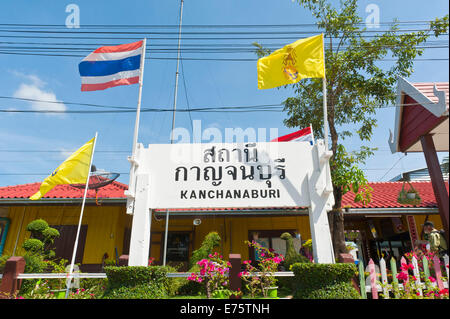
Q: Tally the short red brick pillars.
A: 4